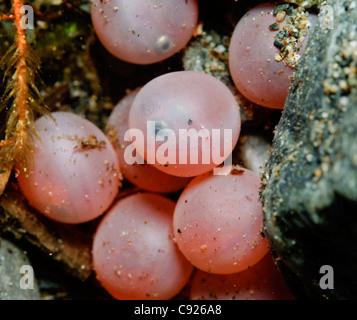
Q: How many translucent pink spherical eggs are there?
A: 8